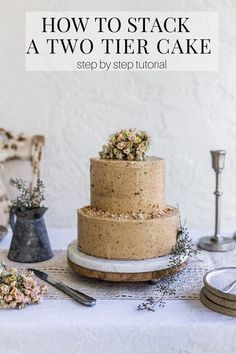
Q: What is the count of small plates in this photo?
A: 3